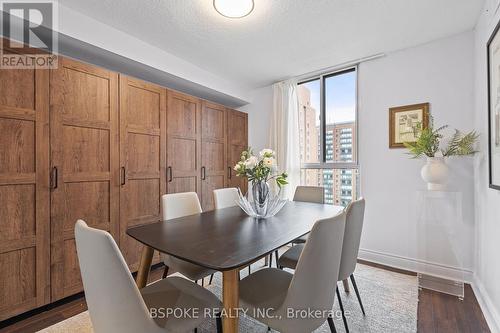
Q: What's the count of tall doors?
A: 6